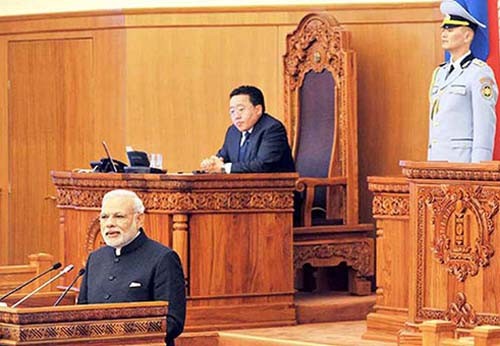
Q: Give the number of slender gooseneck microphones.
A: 3